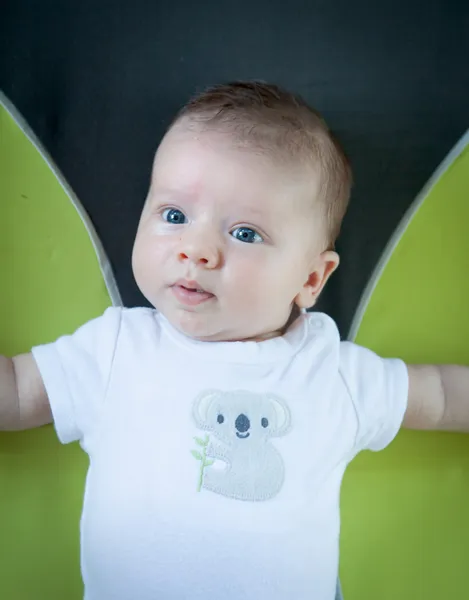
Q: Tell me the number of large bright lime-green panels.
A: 2